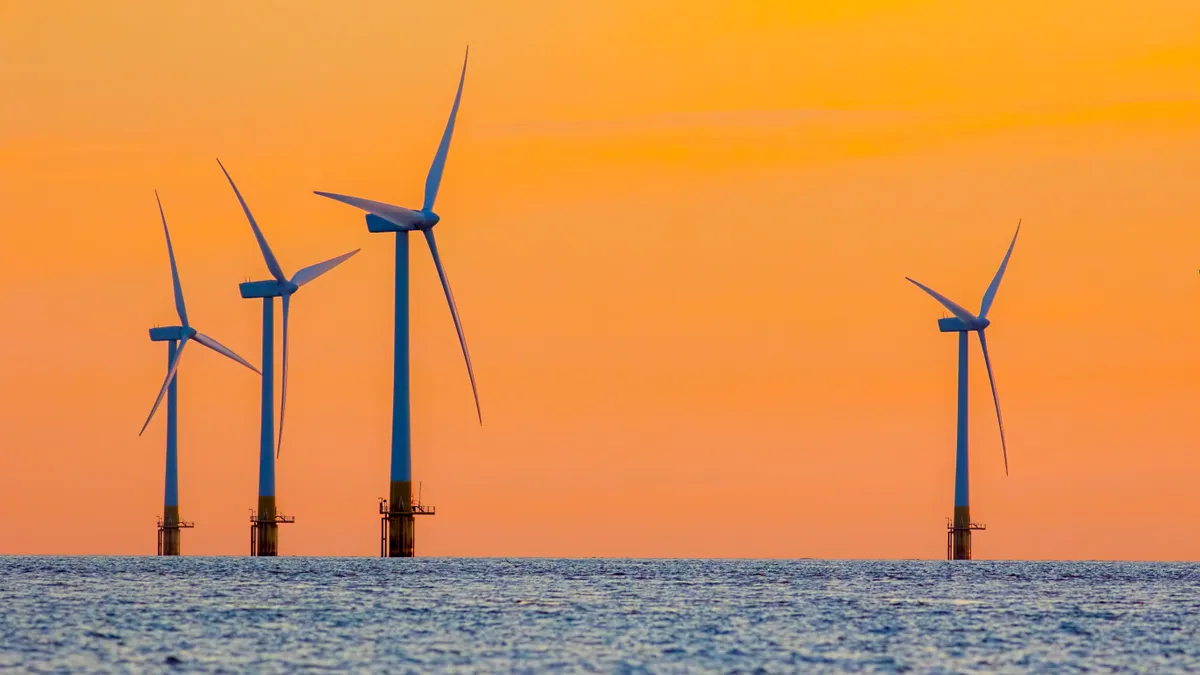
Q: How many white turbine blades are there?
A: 12